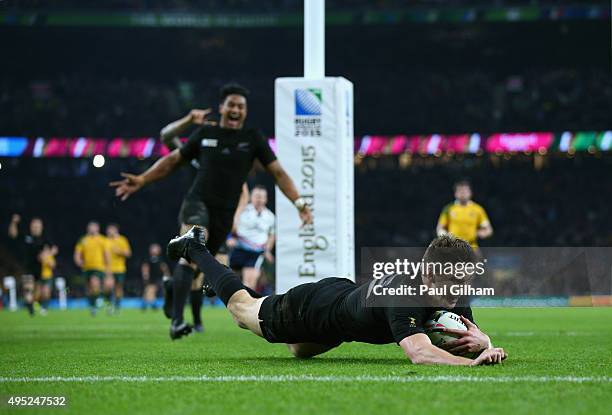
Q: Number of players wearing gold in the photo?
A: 4